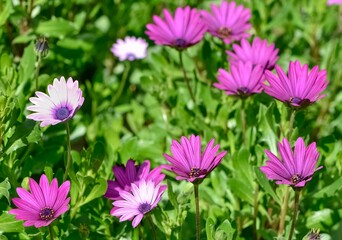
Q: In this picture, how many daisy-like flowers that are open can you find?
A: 12